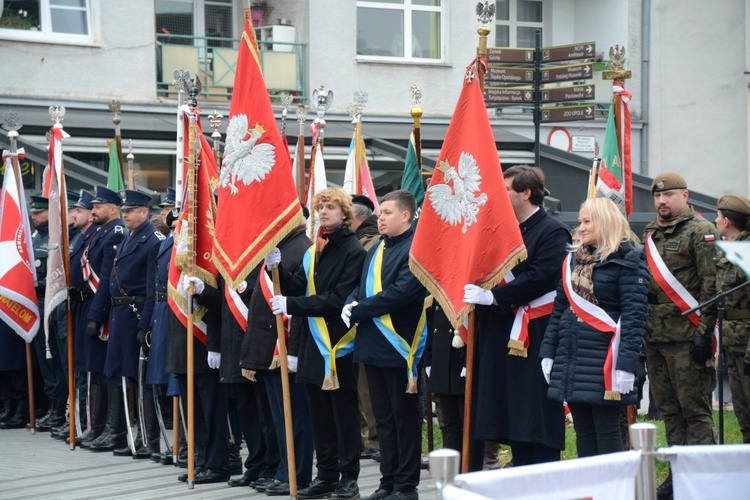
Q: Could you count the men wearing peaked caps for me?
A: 6